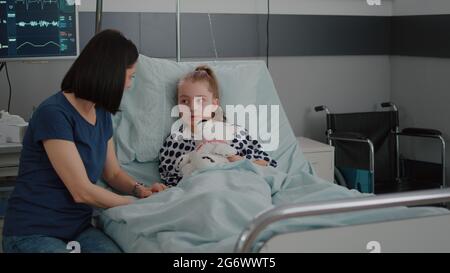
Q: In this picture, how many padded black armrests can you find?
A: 2